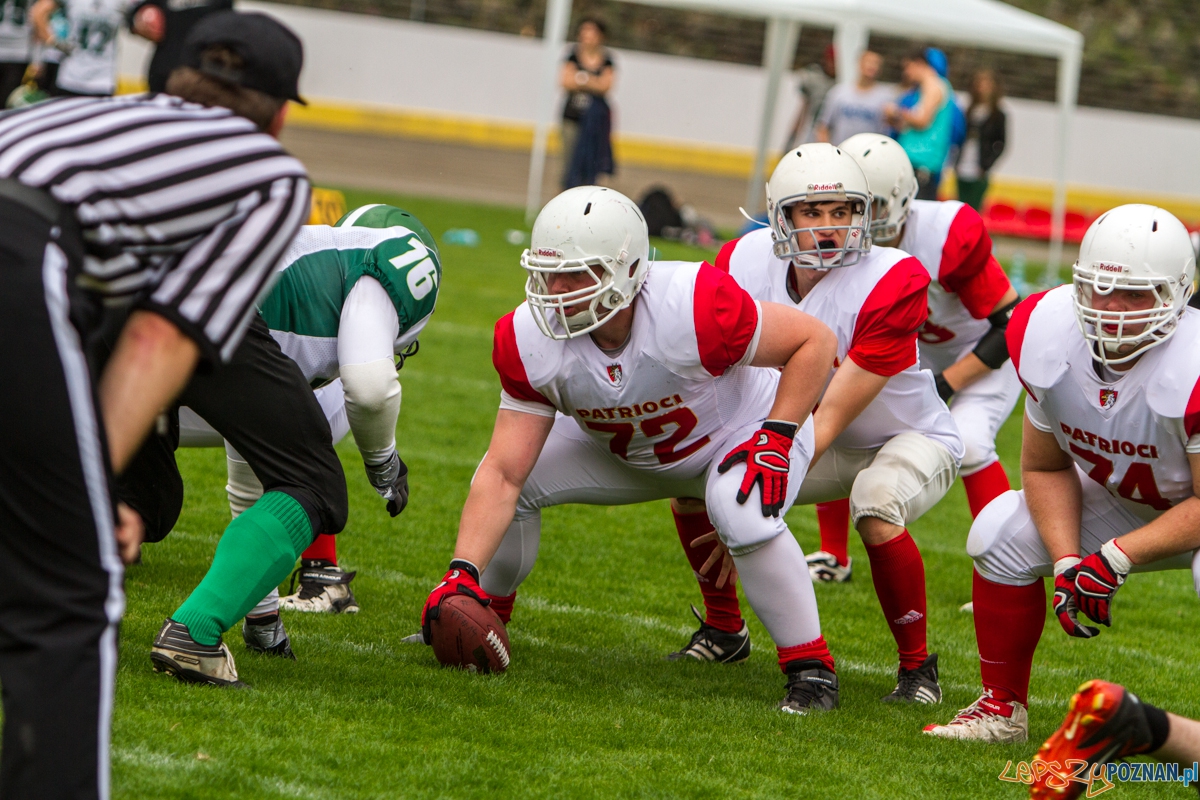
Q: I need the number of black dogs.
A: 0